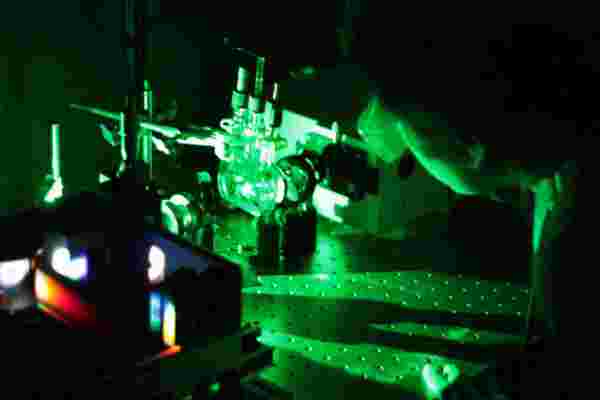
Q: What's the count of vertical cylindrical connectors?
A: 3